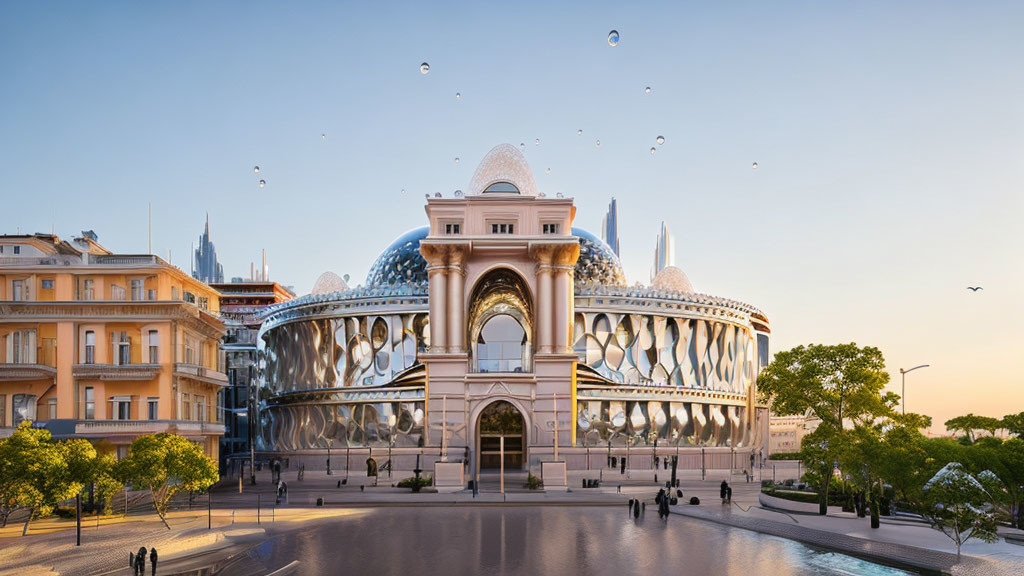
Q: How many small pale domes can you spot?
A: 3